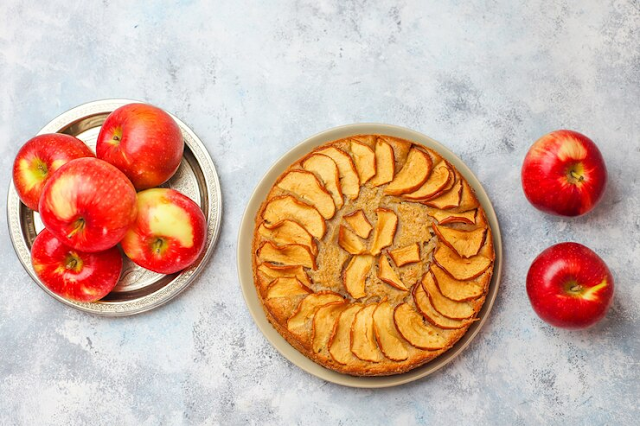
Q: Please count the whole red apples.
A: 7